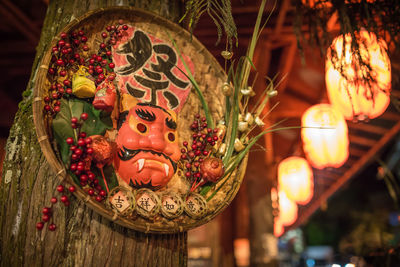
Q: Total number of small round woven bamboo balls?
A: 4